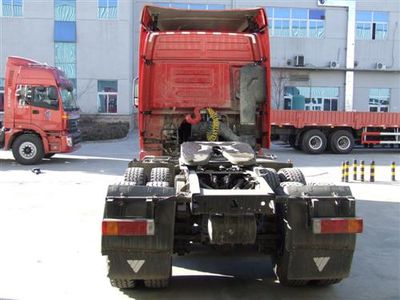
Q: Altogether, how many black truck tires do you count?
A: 11